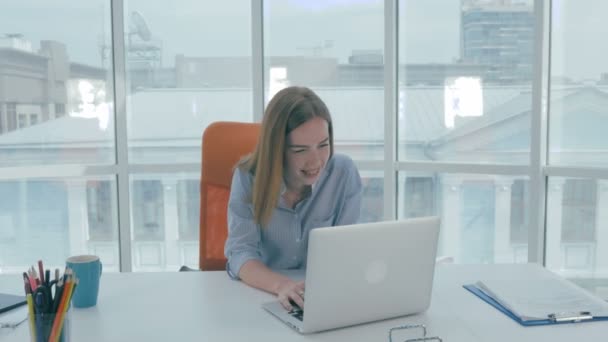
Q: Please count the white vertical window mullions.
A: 4